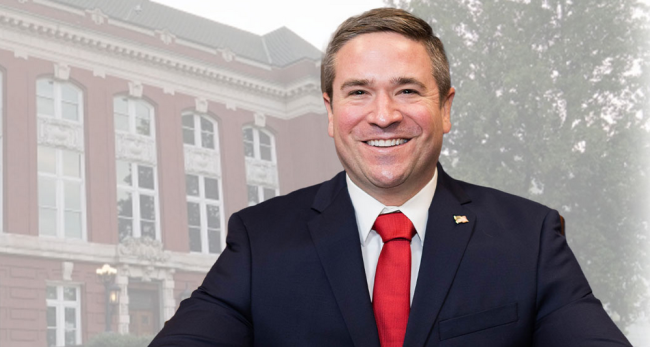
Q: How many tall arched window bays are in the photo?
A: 4